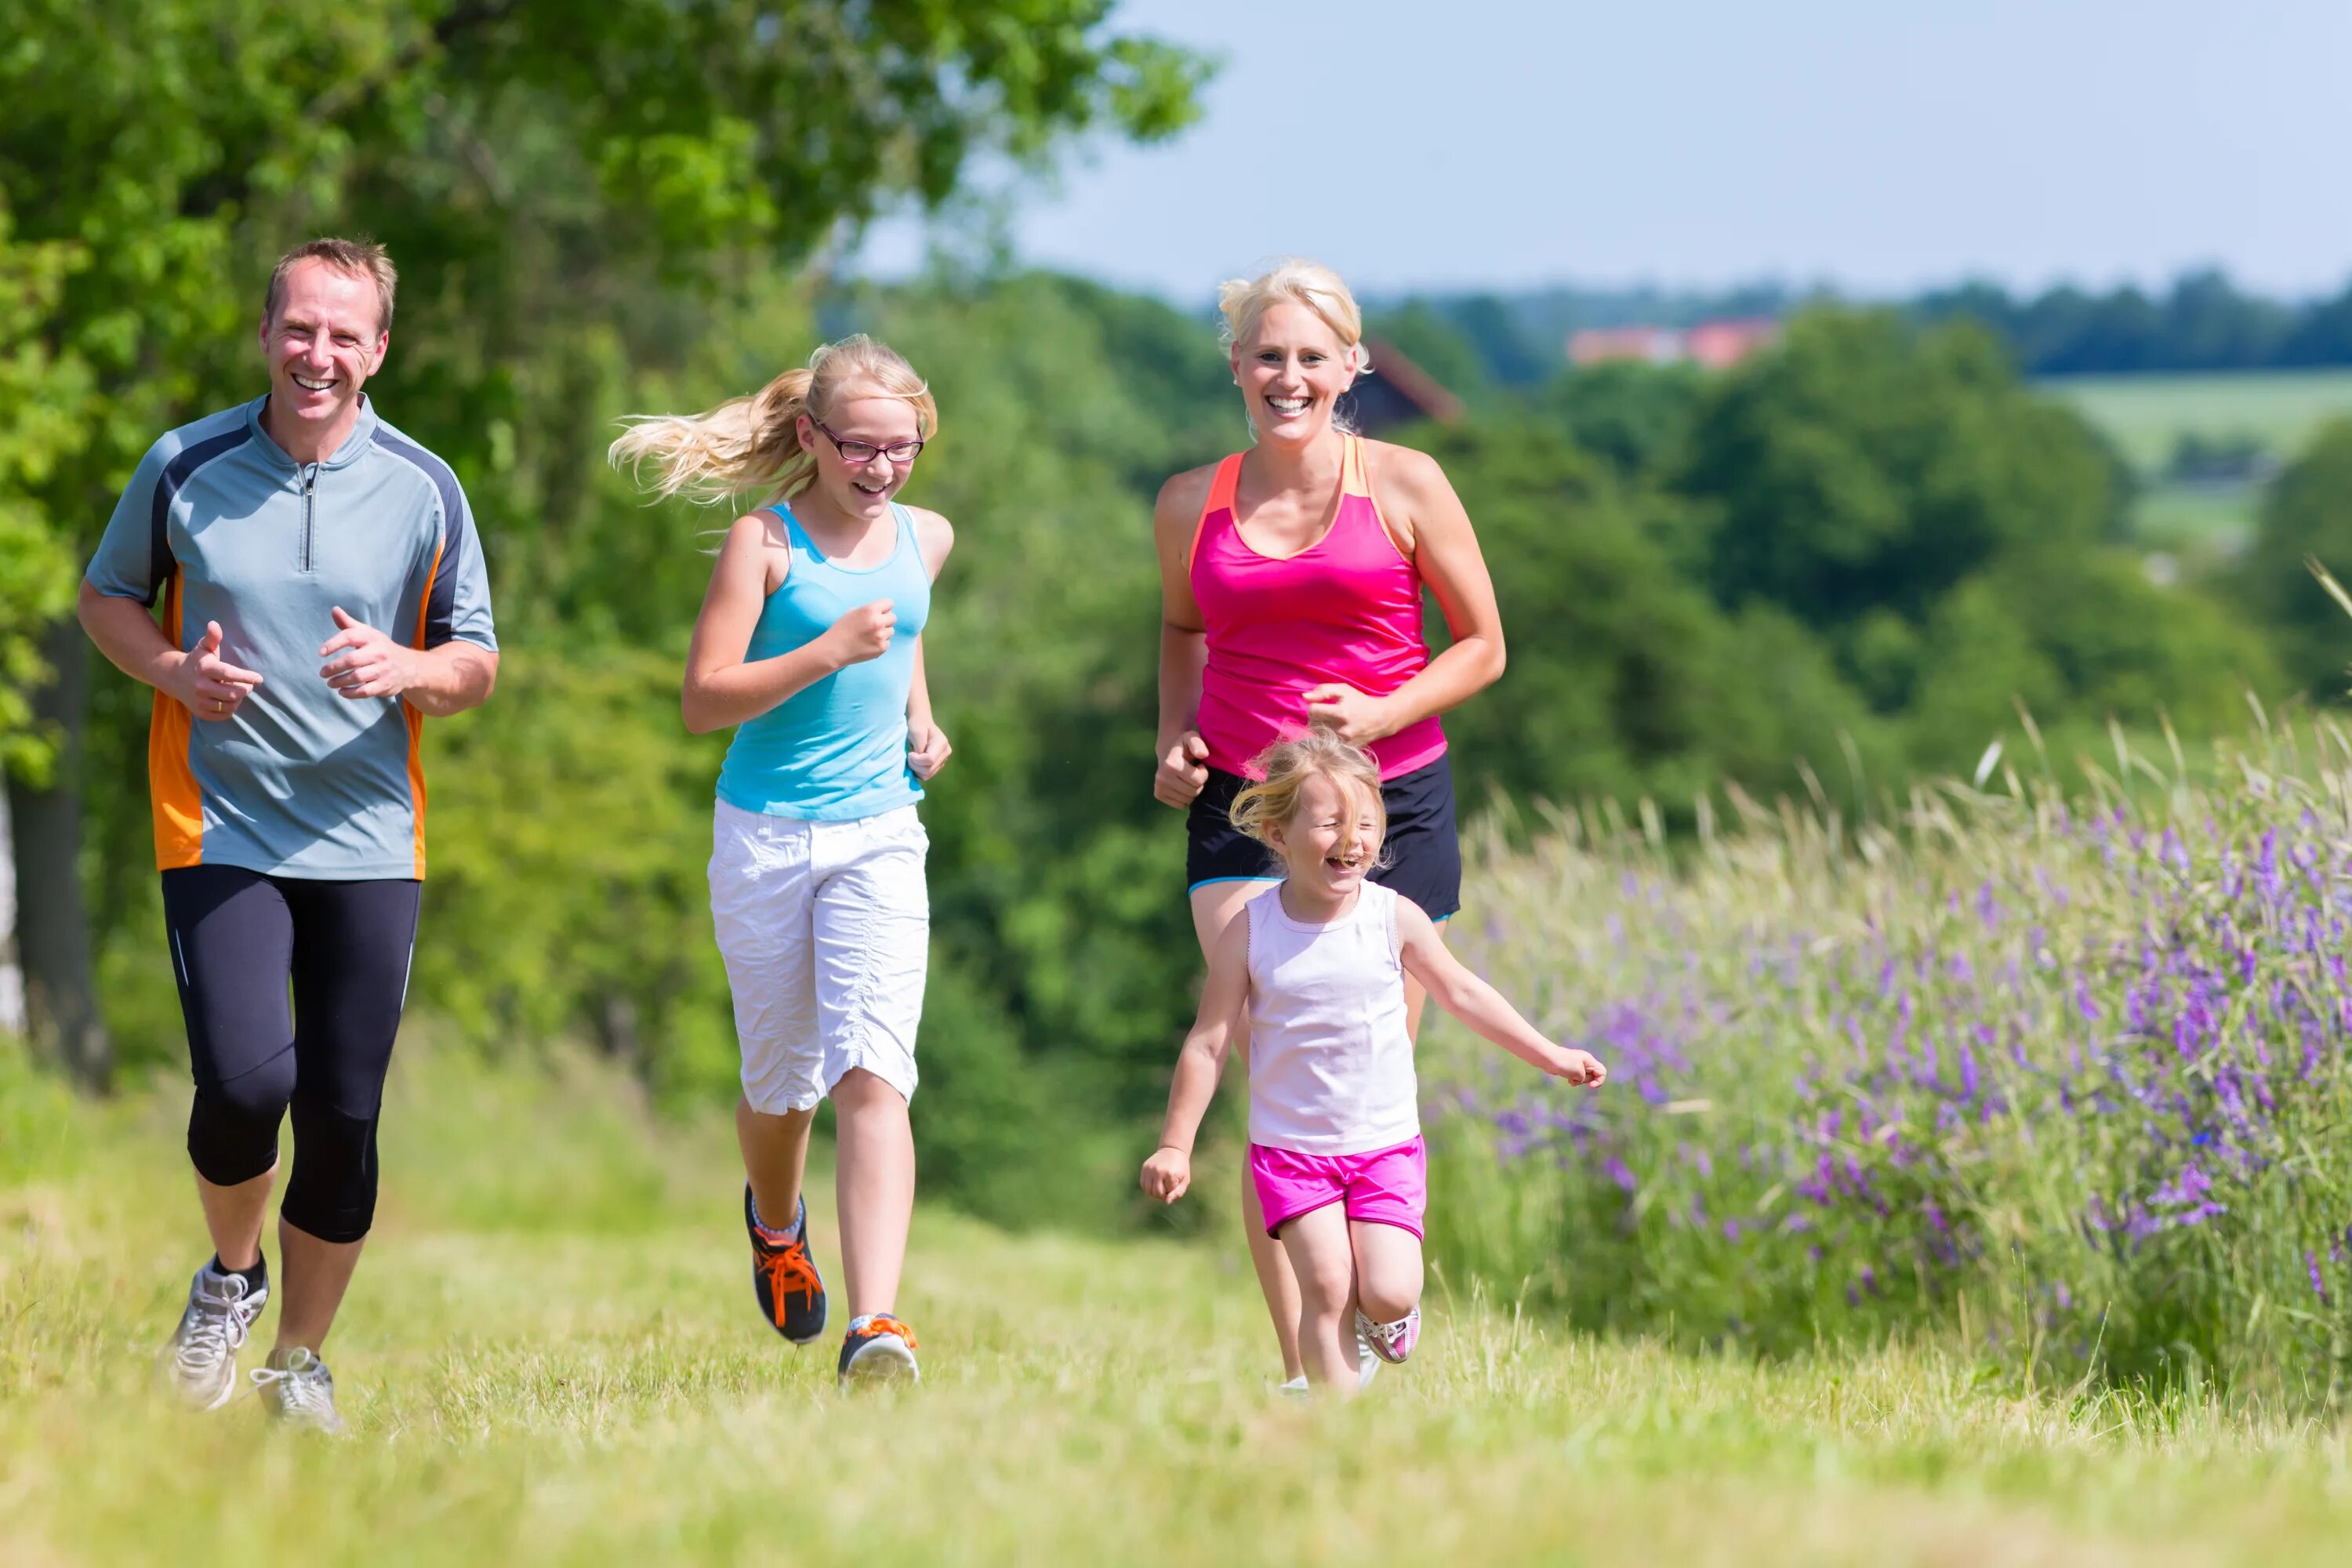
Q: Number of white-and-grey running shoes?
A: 2